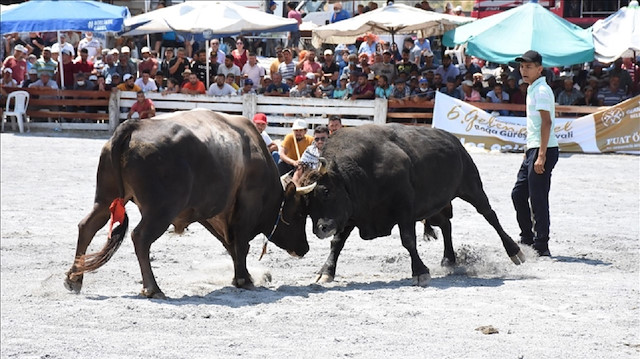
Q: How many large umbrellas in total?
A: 5